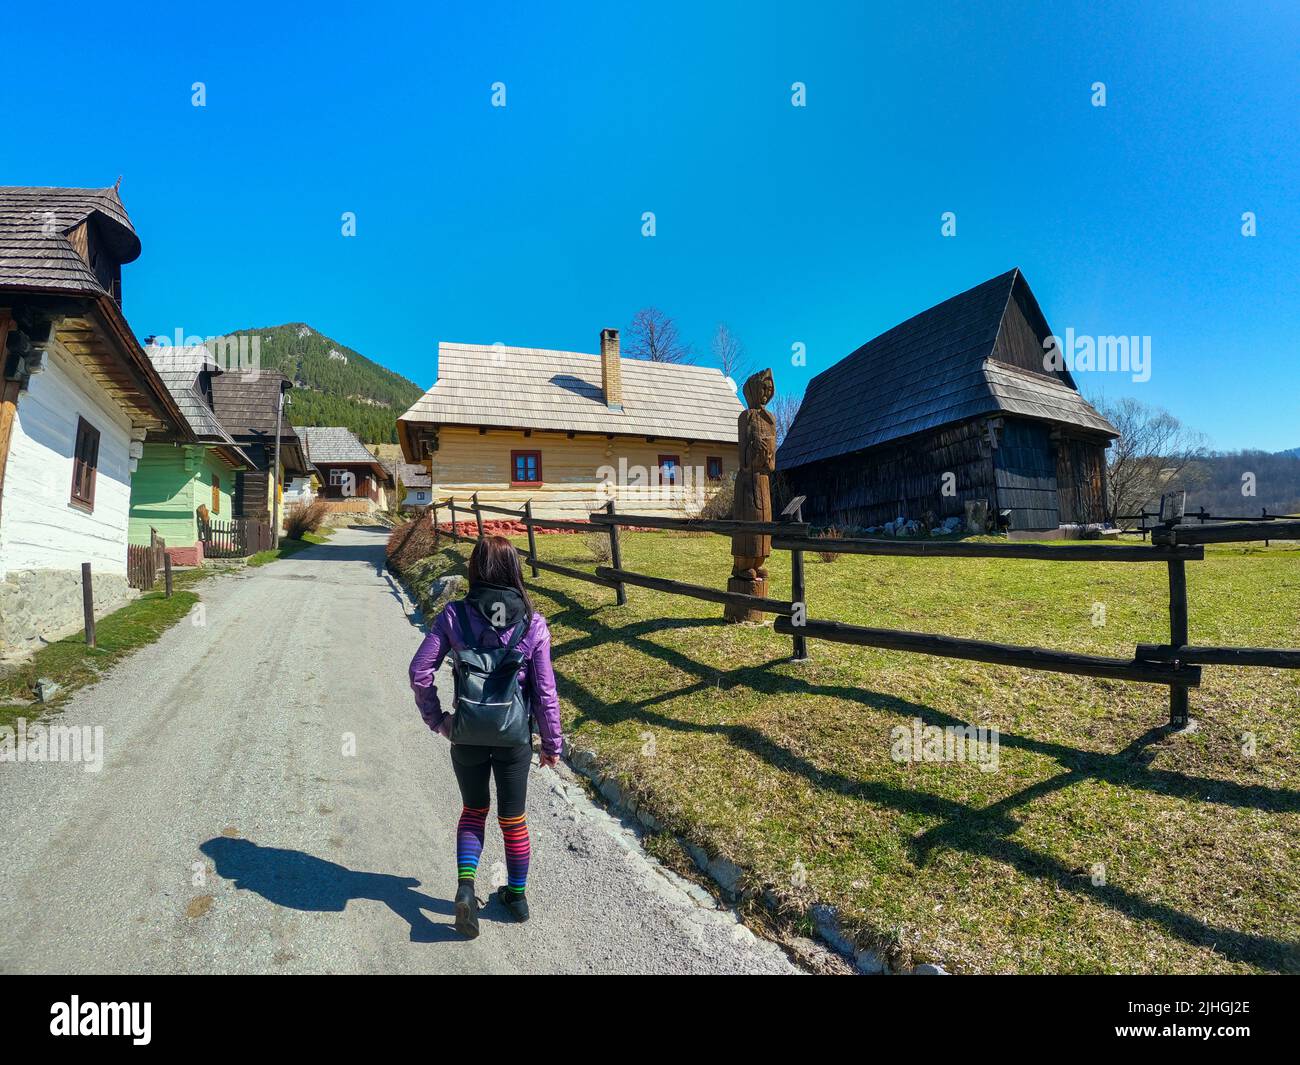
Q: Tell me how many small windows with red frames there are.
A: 3